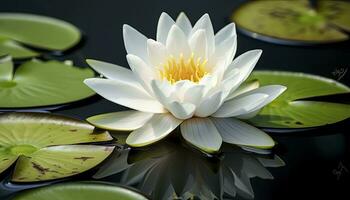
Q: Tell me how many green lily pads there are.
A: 6